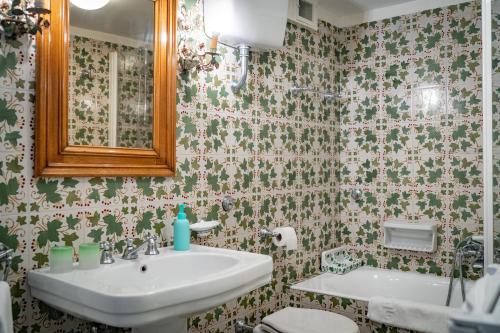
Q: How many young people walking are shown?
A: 0